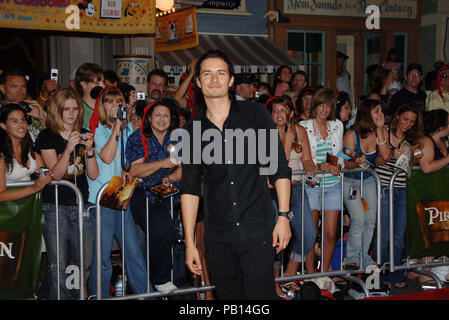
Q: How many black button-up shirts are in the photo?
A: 1